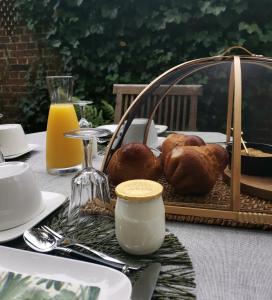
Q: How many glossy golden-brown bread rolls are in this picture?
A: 3